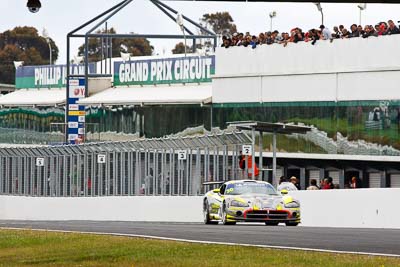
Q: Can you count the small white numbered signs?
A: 4